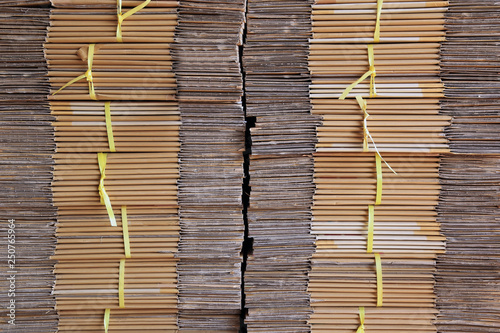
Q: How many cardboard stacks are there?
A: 14